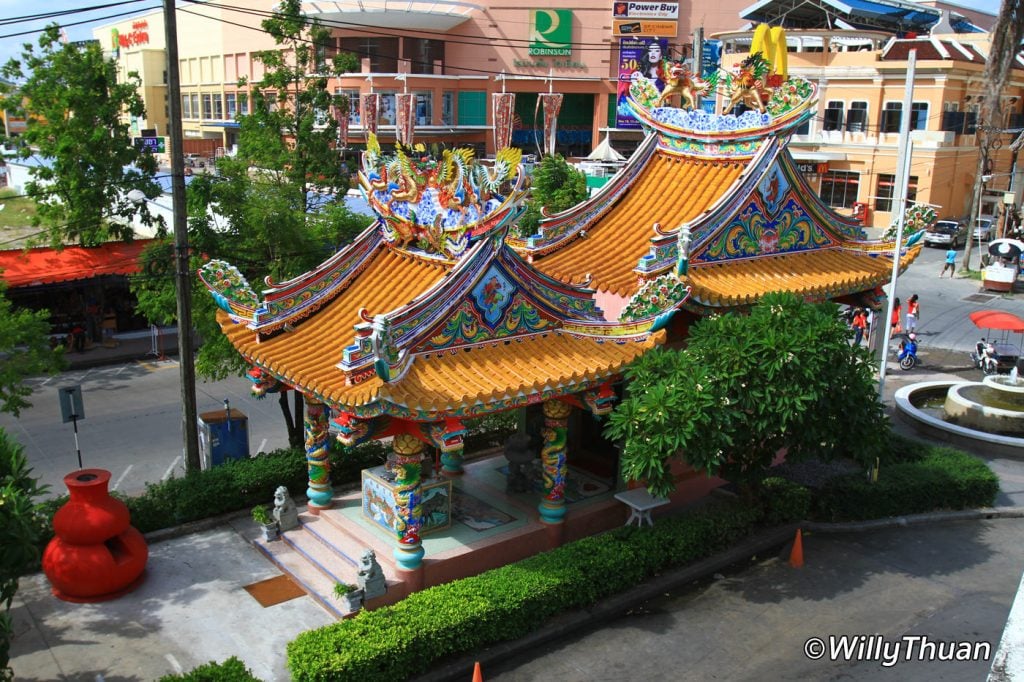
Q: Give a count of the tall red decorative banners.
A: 5